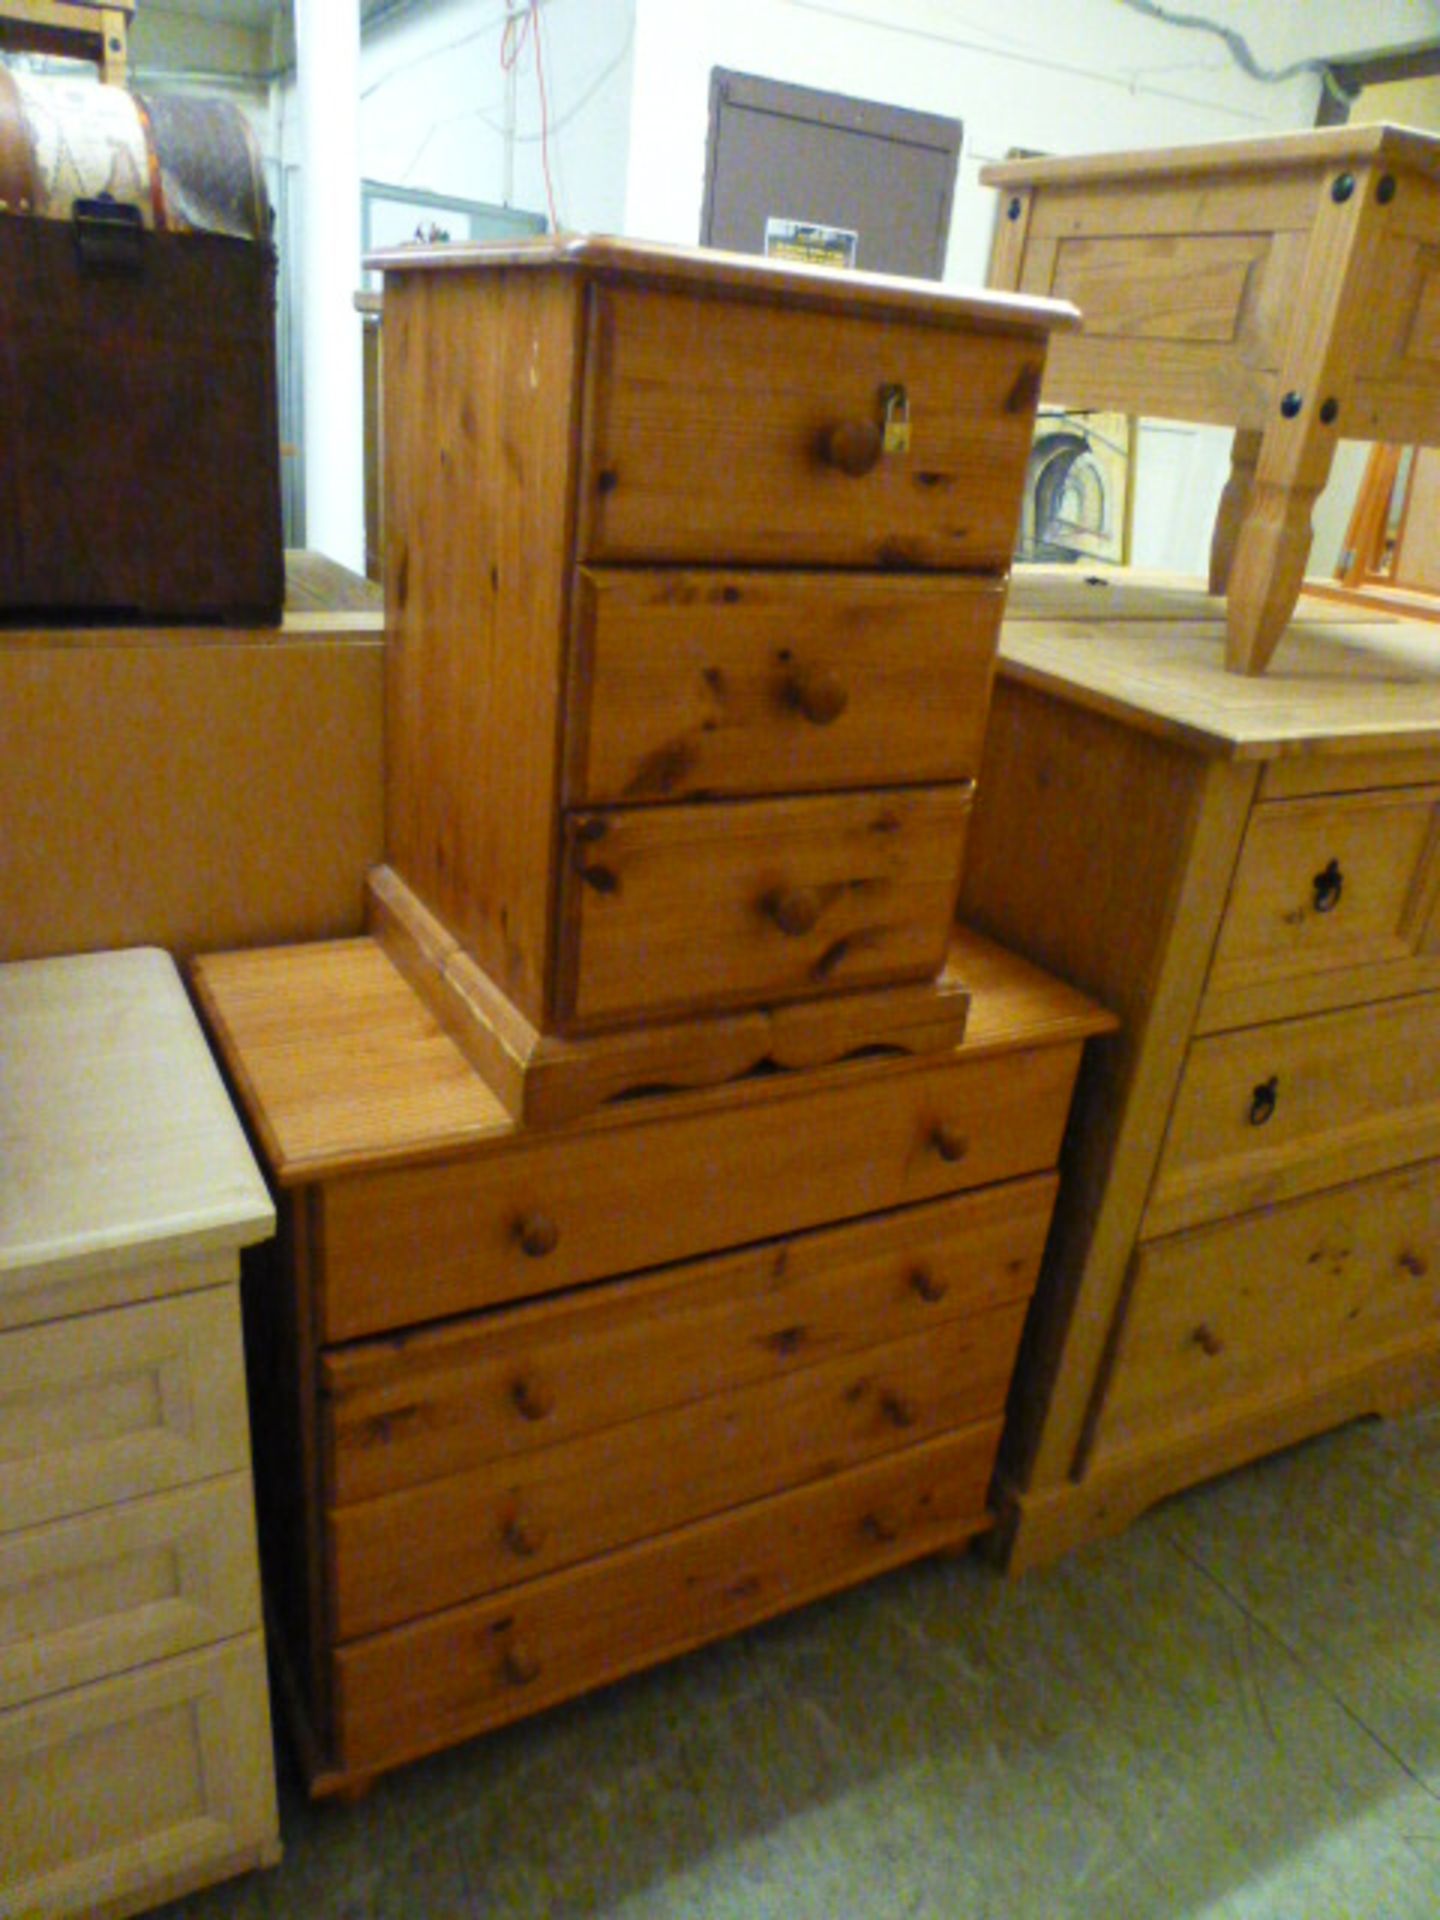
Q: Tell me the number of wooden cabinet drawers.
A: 13